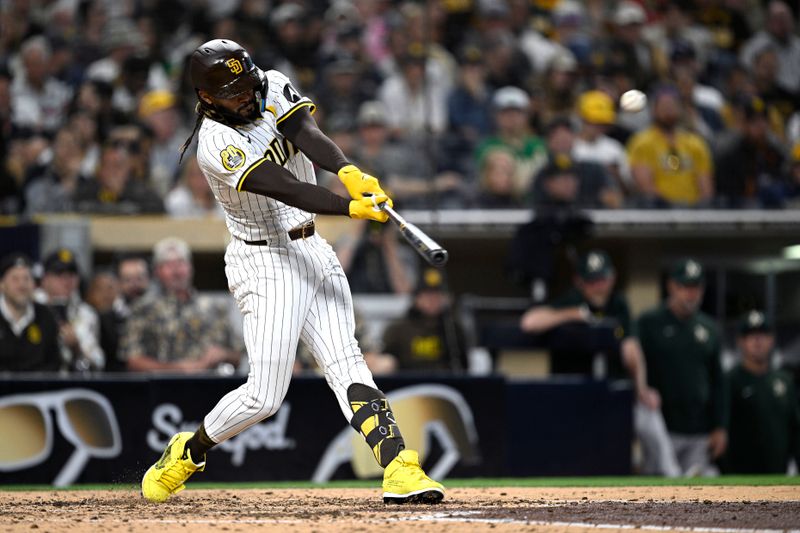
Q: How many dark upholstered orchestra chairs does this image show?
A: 0